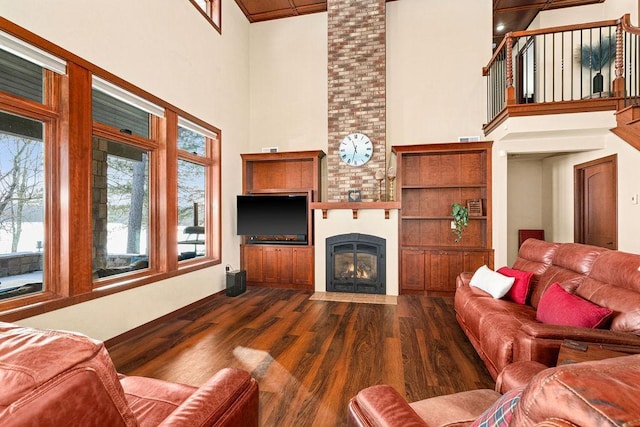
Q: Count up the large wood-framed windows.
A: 3